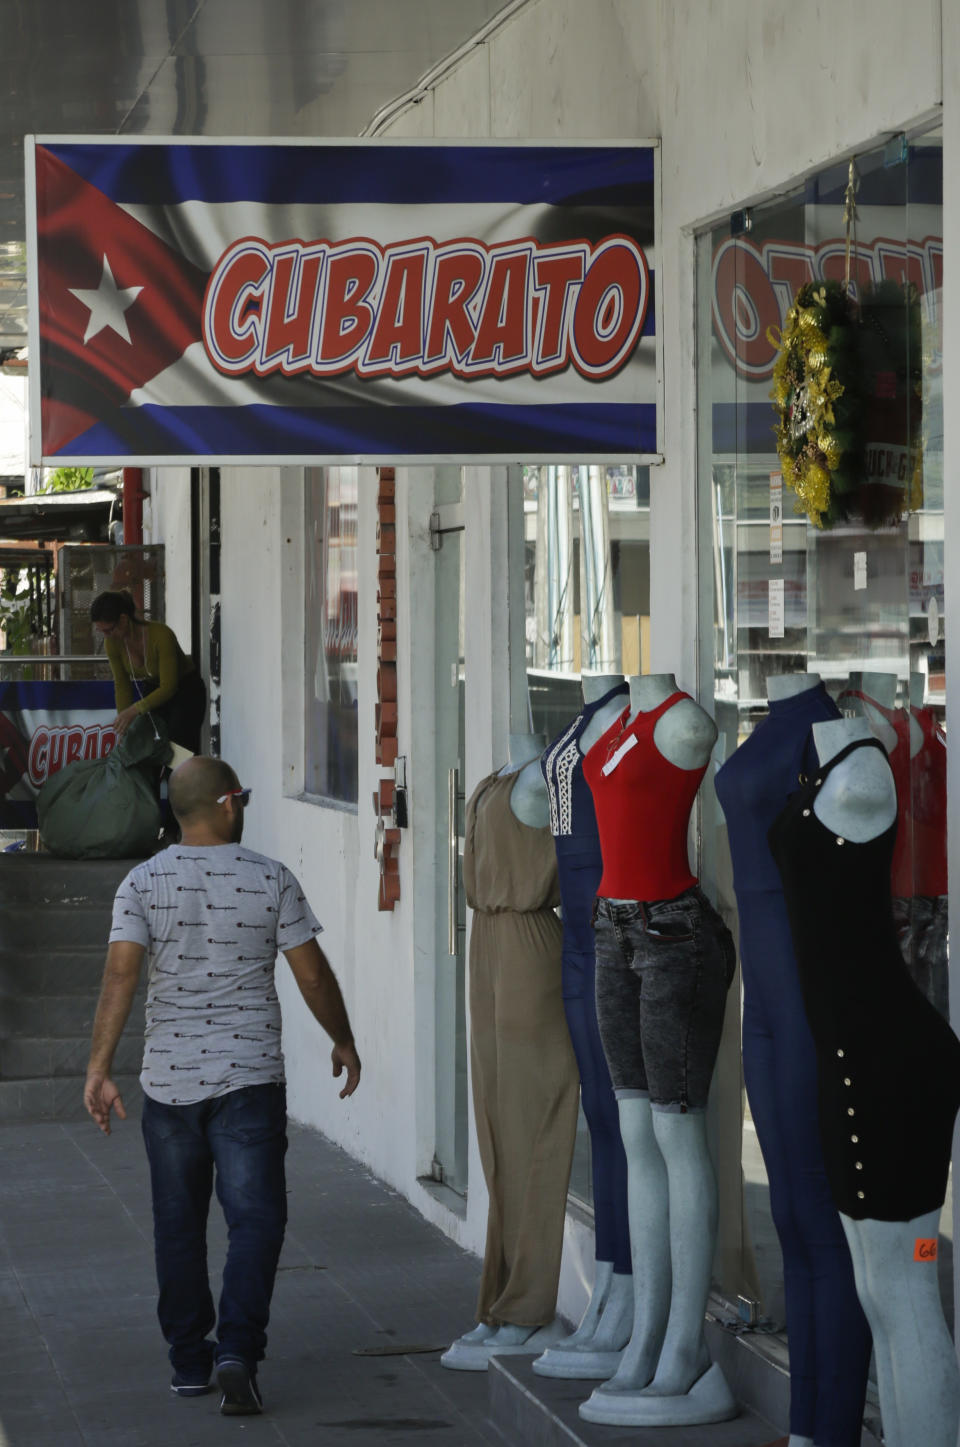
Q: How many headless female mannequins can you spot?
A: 5